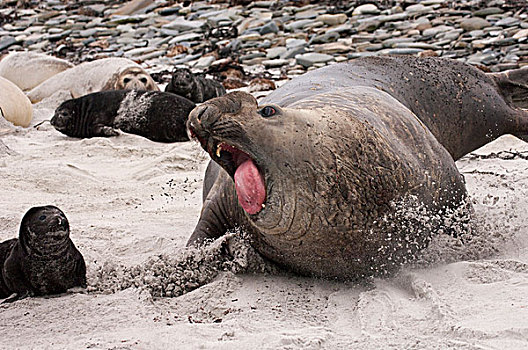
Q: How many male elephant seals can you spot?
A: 1